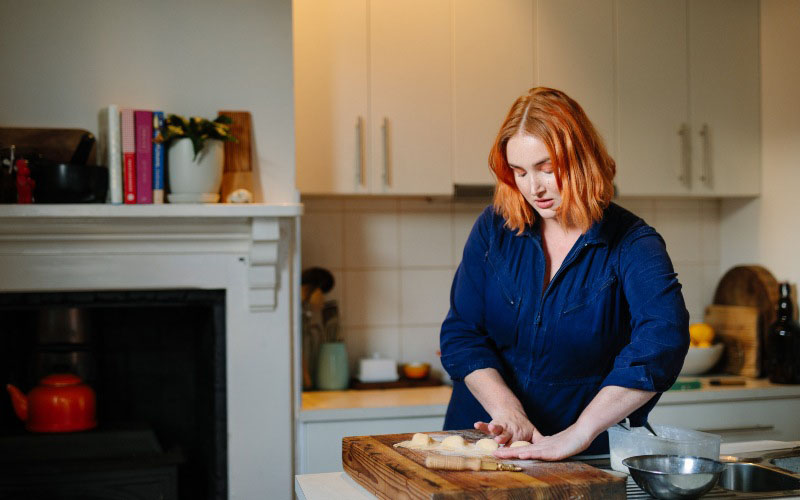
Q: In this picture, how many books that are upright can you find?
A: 4